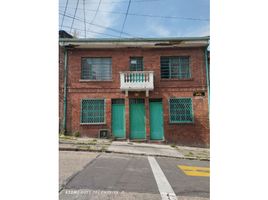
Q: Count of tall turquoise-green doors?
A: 3